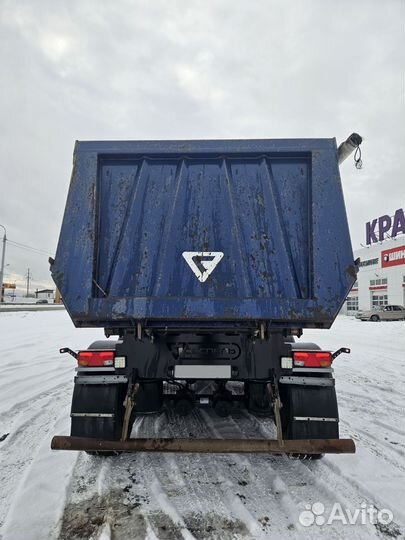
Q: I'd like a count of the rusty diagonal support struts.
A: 2